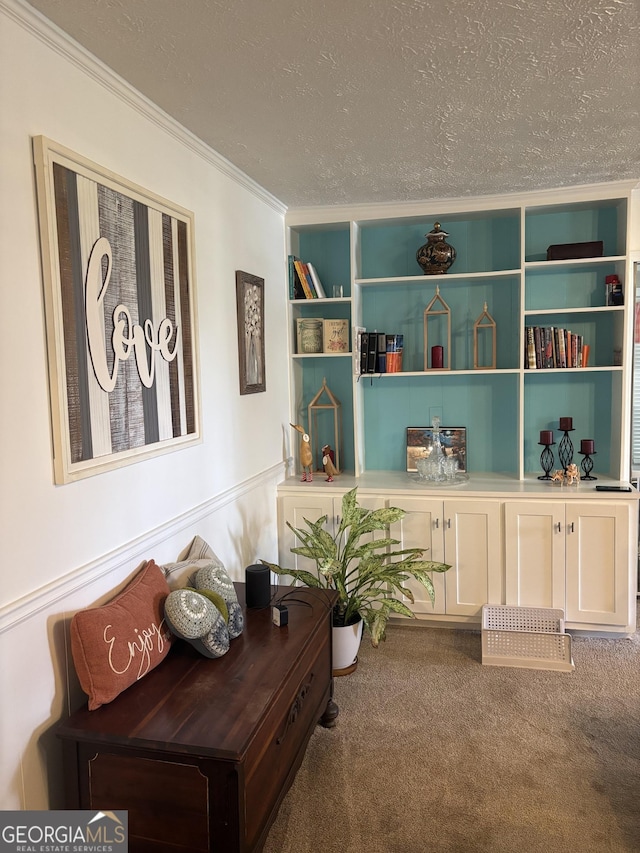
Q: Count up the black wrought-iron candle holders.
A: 3